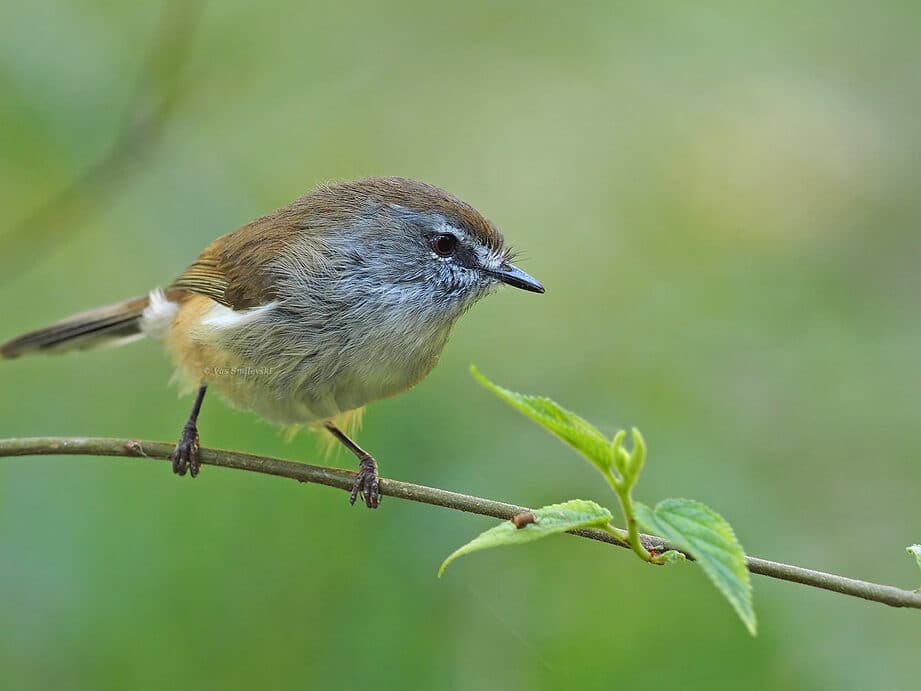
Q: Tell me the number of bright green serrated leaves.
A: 3